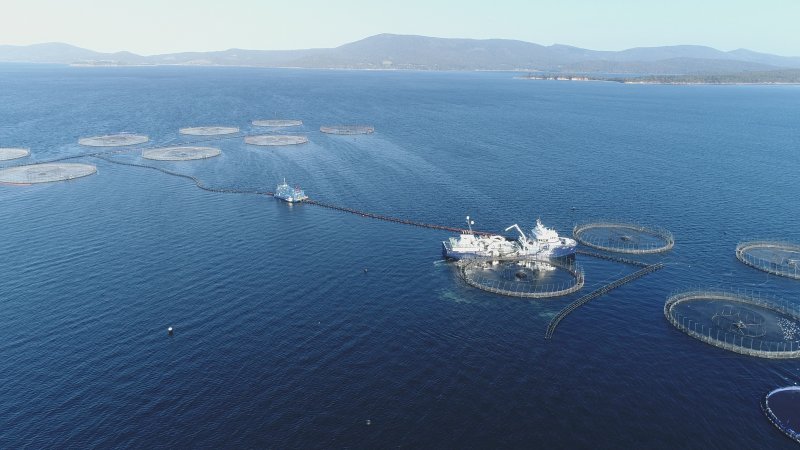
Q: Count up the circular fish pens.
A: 13